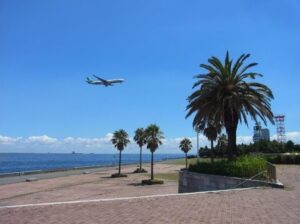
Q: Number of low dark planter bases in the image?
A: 3